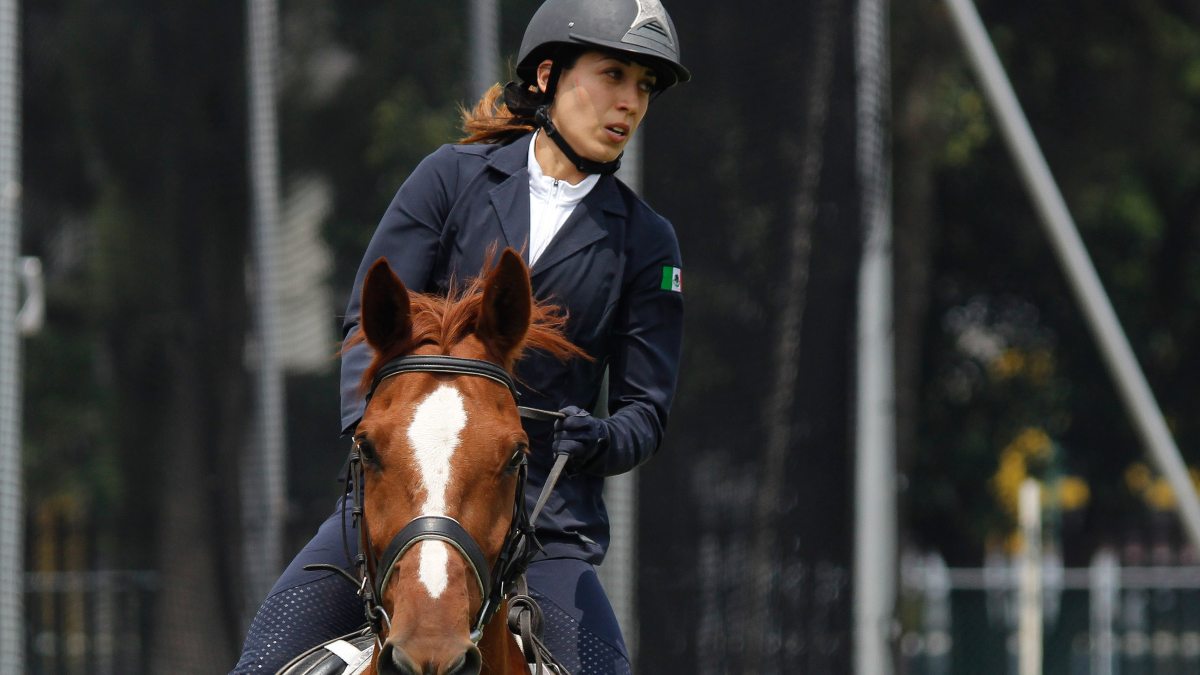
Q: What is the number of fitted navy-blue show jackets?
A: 1